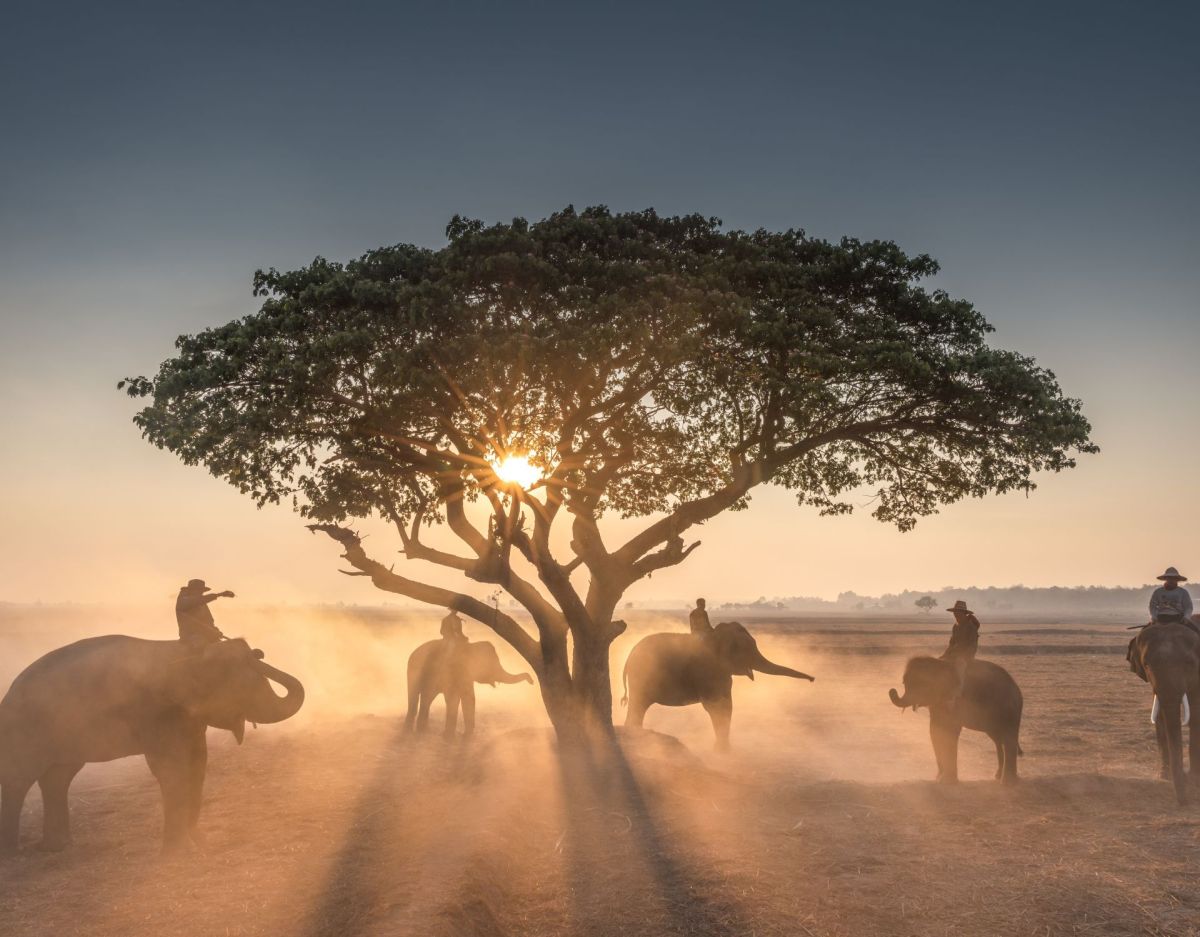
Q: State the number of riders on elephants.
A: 5